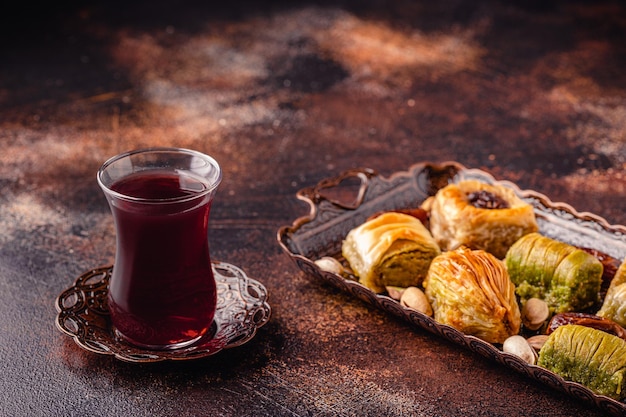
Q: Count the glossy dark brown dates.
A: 3